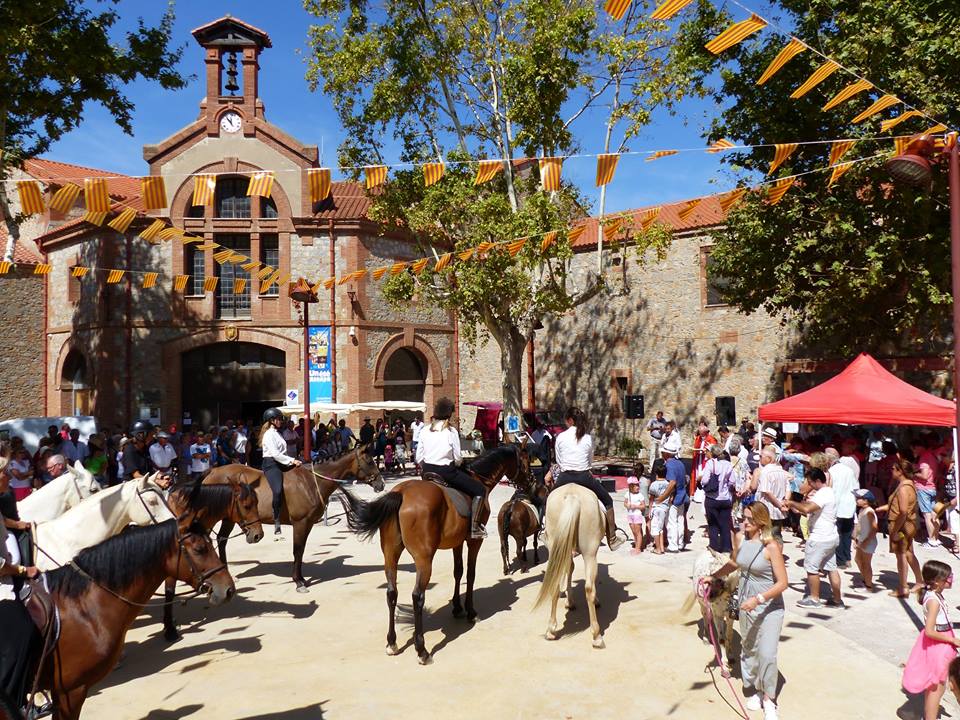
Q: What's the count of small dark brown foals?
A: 1